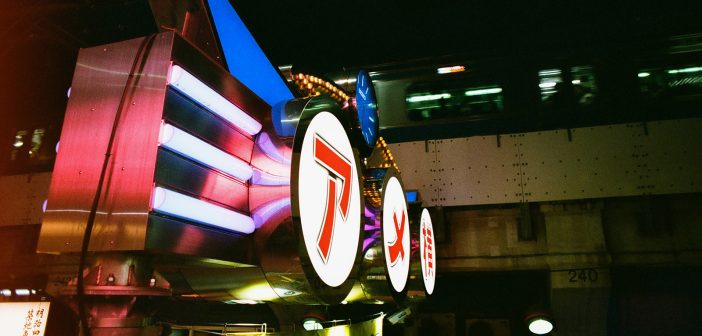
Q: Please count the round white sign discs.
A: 3